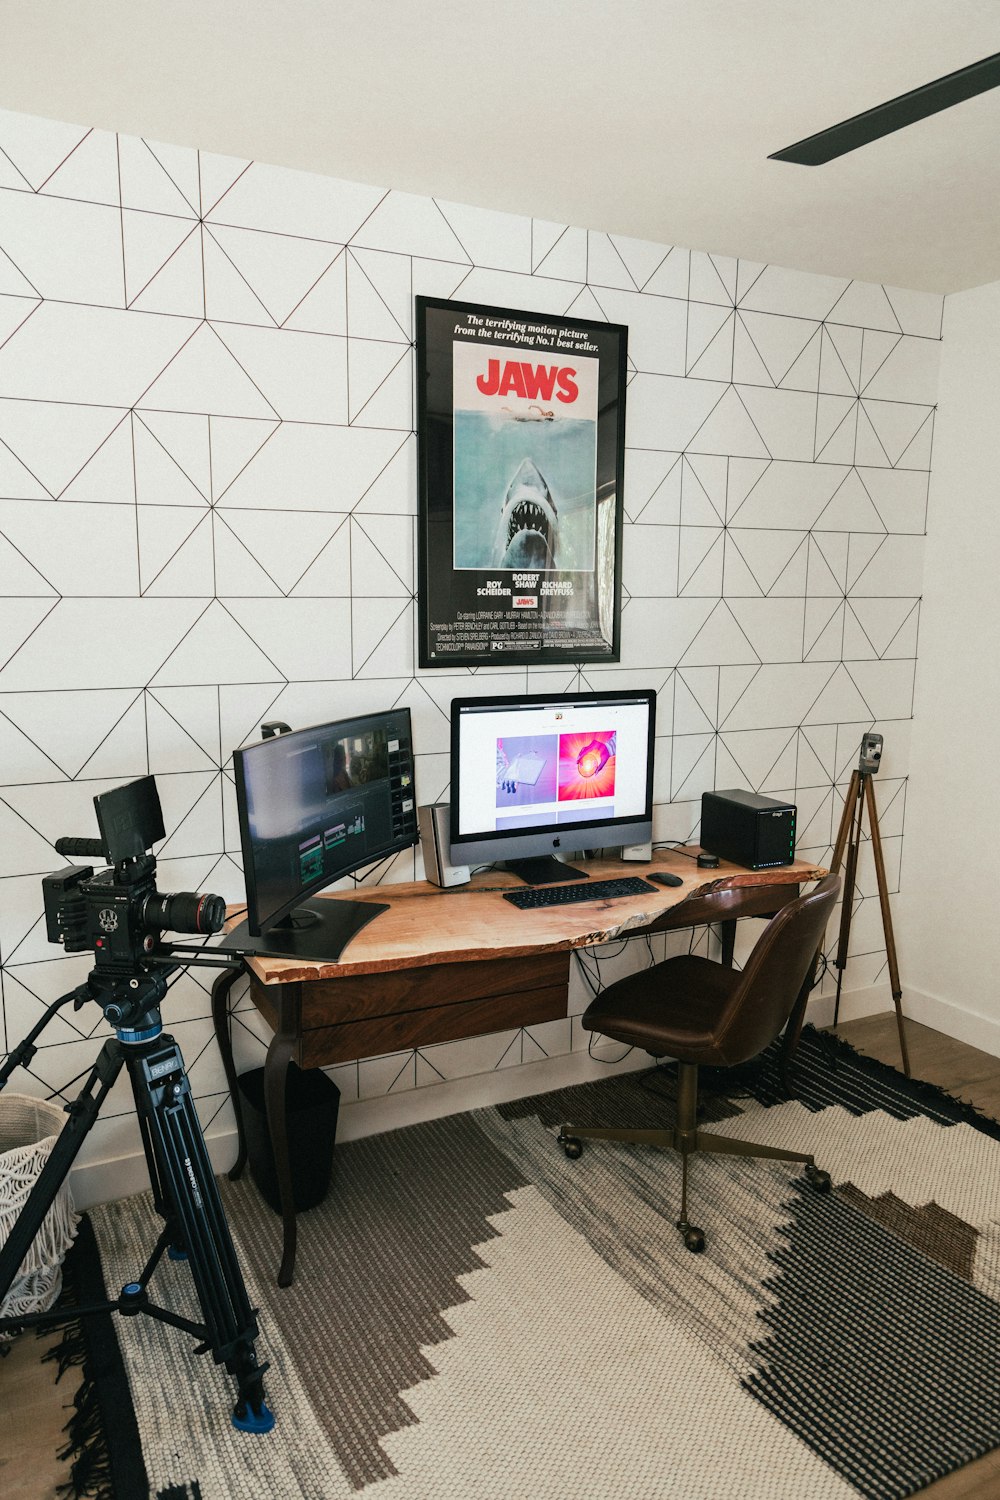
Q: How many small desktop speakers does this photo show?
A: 2